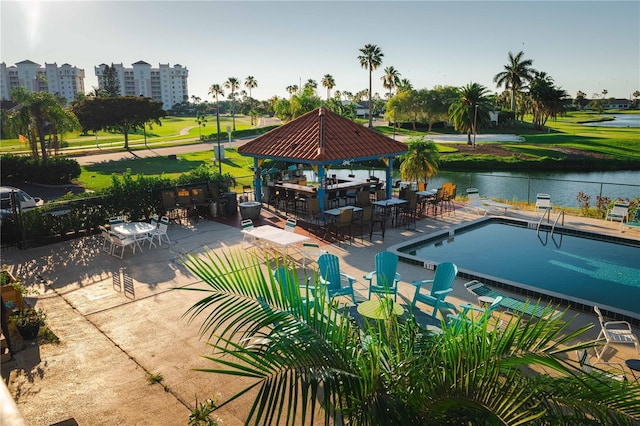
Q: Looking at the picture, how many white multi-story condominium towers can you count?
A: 2